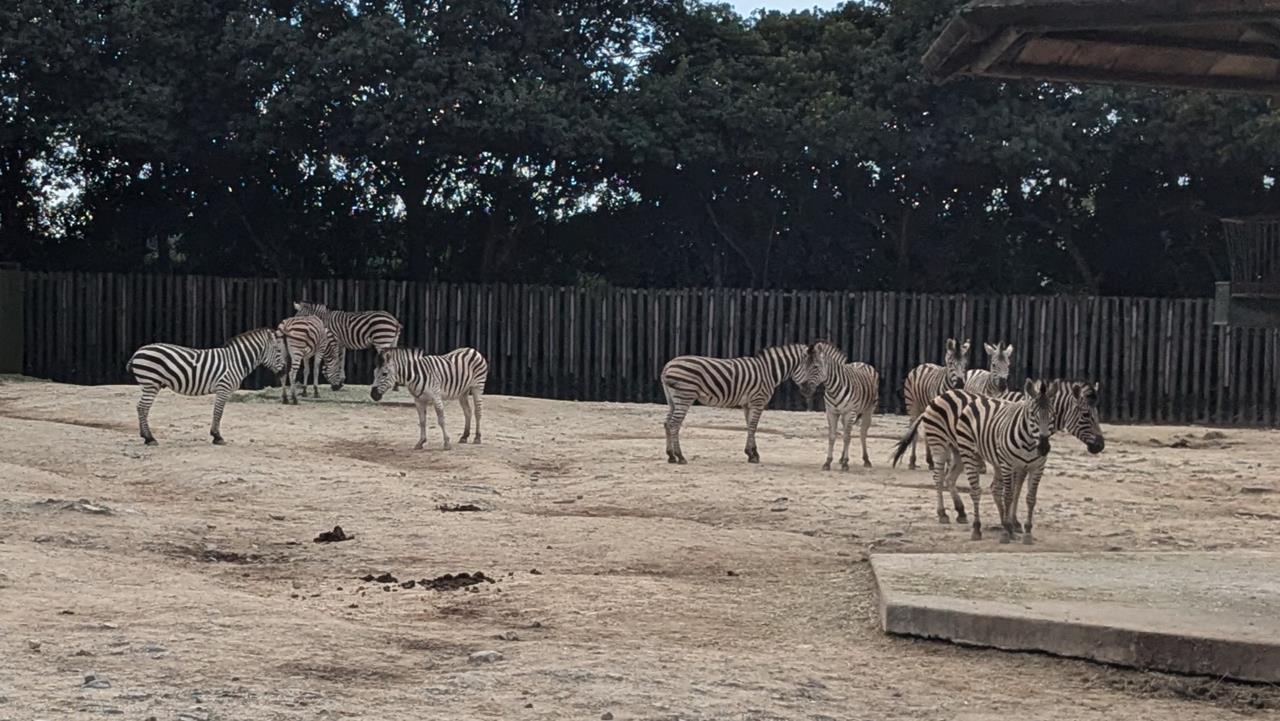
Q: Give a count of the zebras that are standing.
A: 10